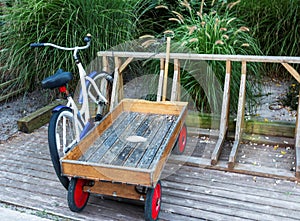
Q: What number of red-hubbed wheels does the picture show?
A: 3